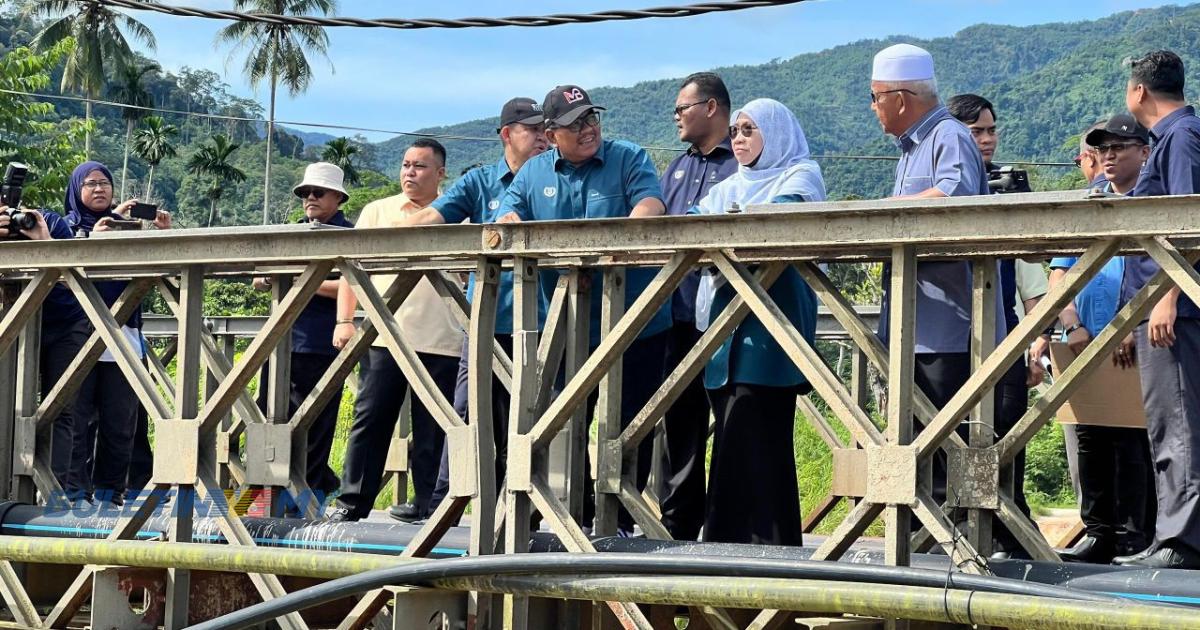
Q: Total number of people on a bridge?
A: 13